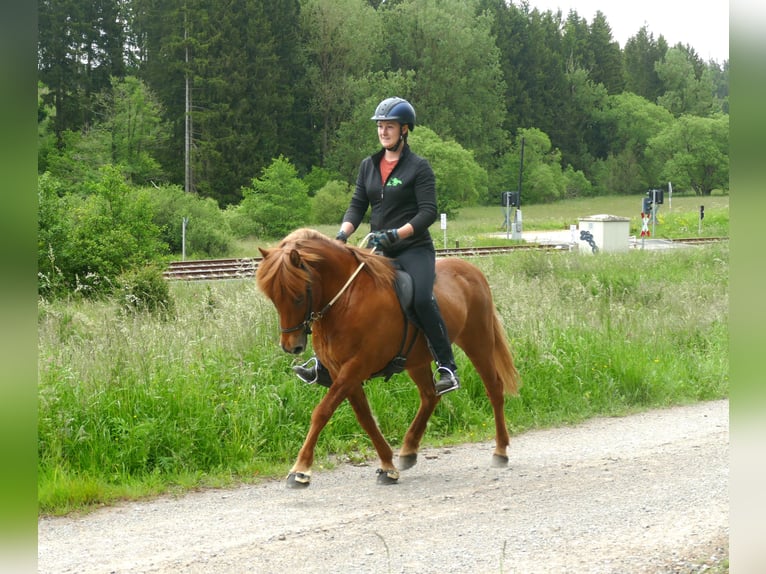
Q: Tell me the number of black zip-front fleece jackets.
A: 1